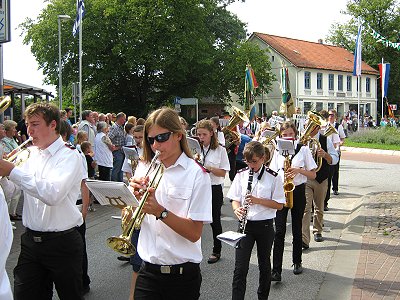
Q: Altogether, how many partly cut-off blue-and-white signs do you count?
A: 1